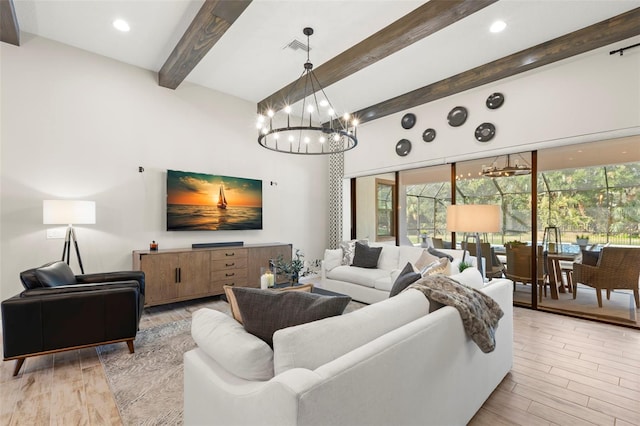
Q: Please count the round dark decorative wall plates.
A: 6